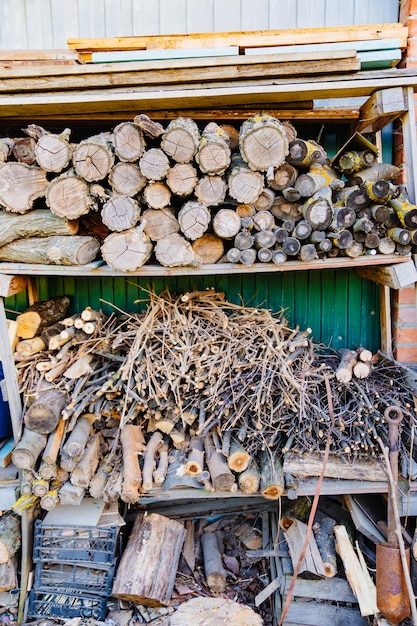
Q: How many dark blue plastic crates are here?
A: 3